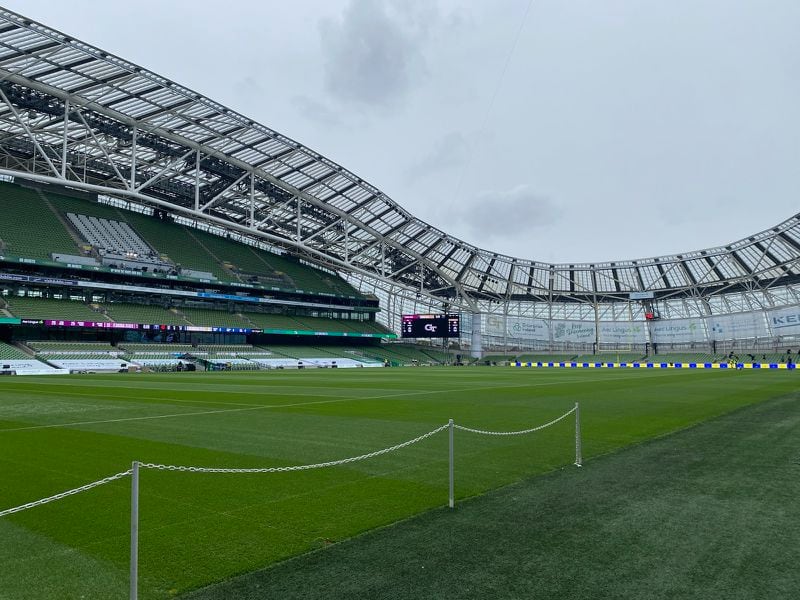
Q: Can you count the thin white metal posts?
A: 3